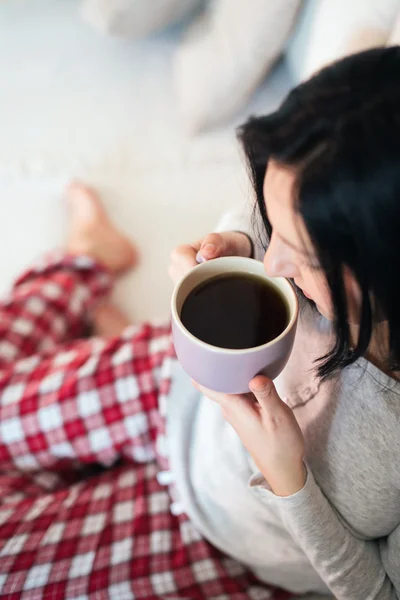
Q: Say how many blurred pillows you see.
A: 3